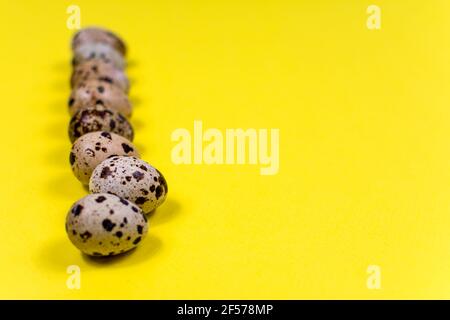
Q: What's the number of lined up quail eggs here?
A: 8